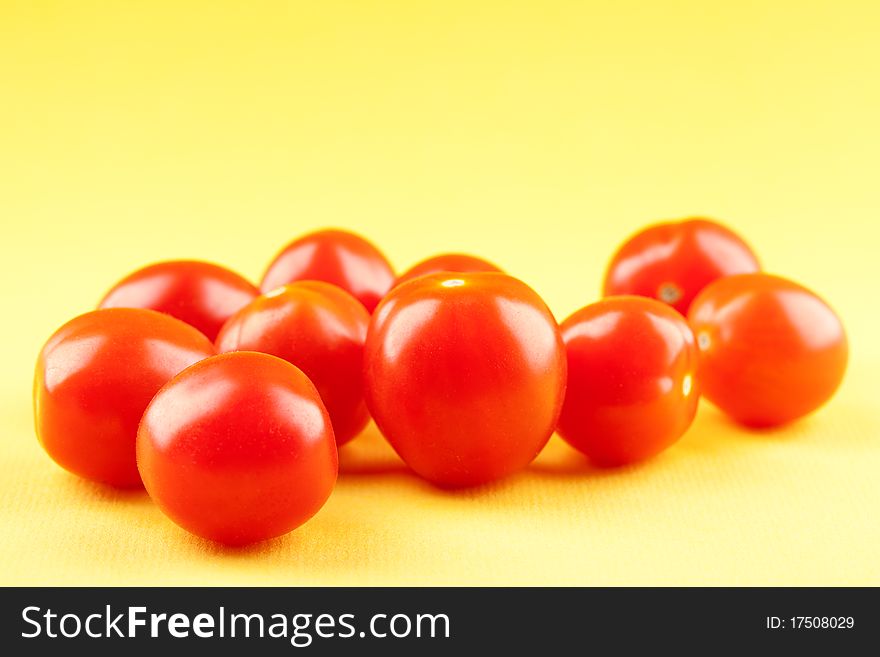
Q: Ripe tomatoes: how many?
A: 10